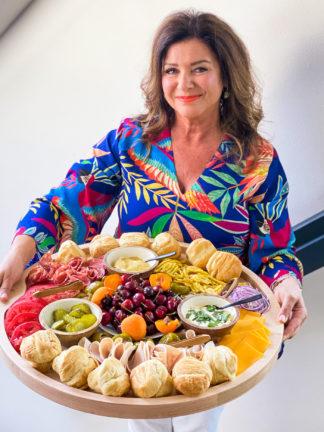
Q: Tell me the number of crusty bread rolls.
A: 12